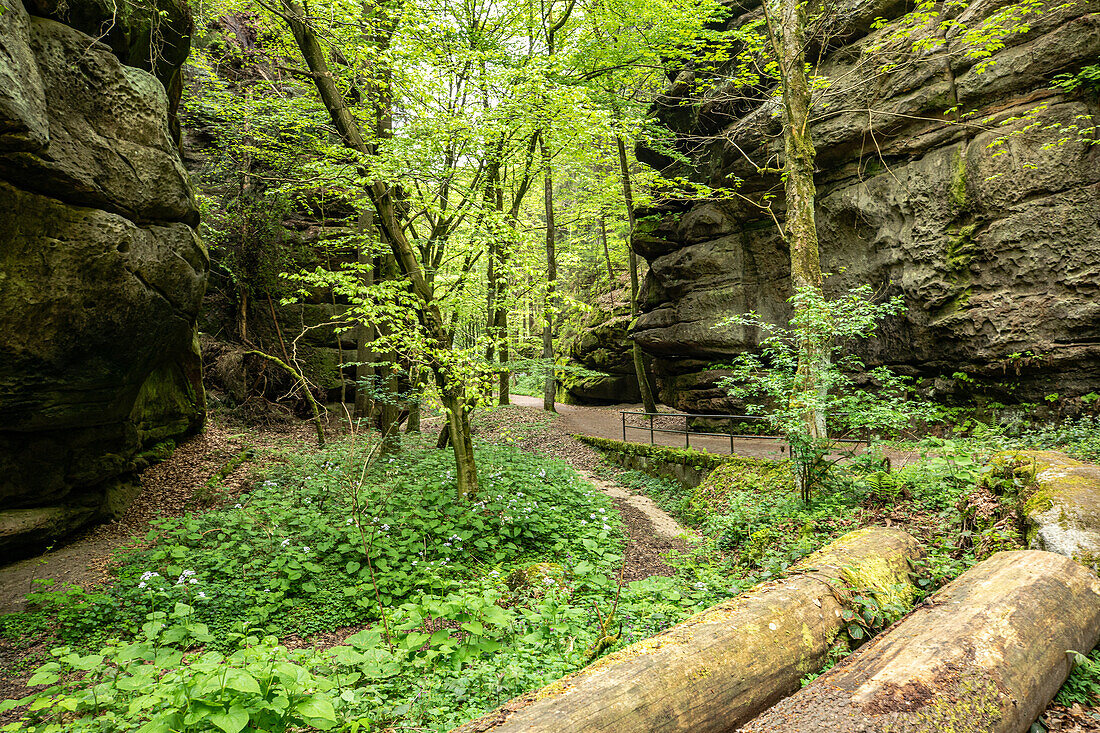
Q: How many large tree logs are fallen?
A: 2